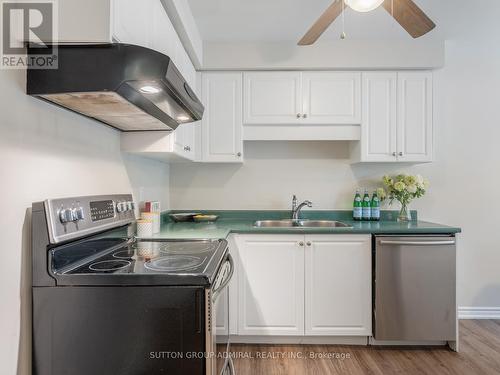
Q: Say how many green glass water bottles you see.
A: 3